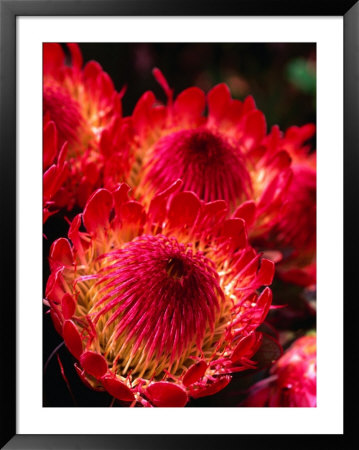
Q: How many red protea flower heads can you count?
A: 5